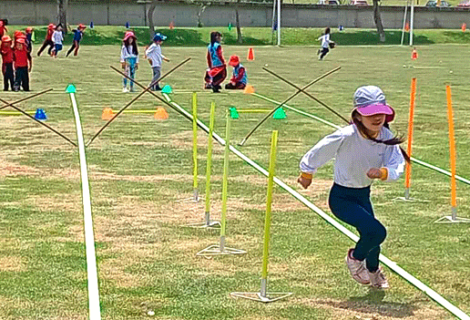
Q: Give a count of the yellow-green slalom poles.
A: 4